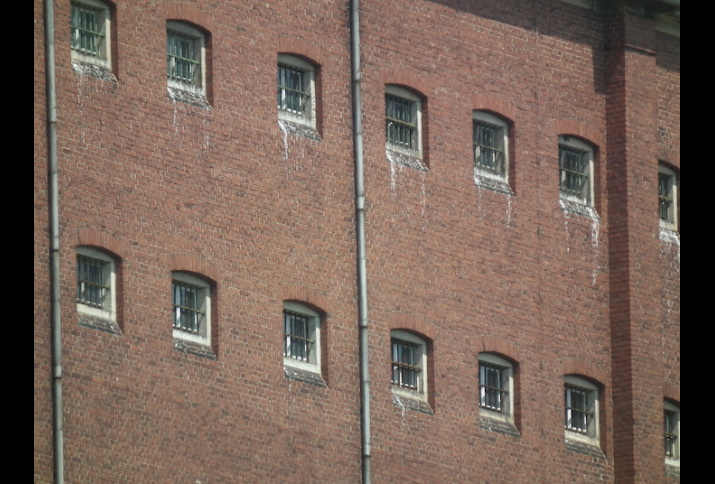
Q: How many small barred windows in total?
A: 14